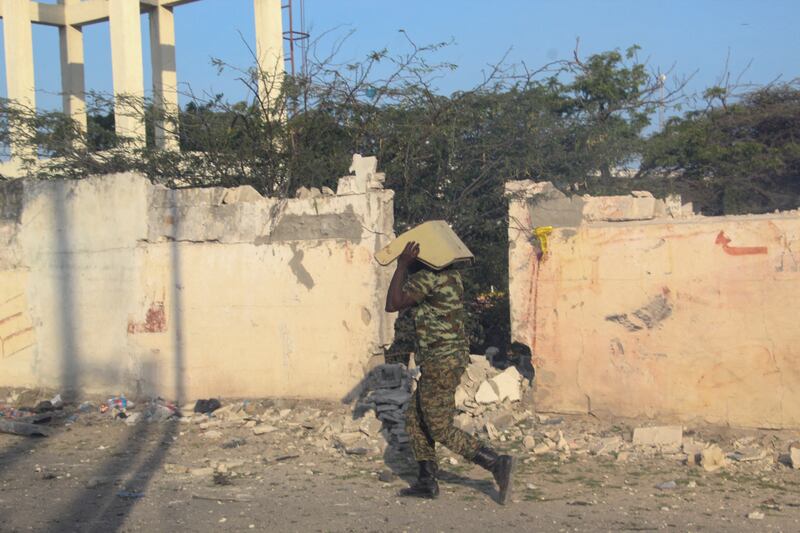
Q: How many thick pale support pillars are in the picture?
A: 5